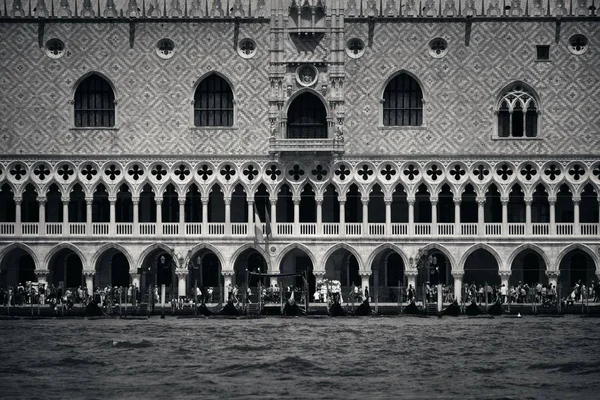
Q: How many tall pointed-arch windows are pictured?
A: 5